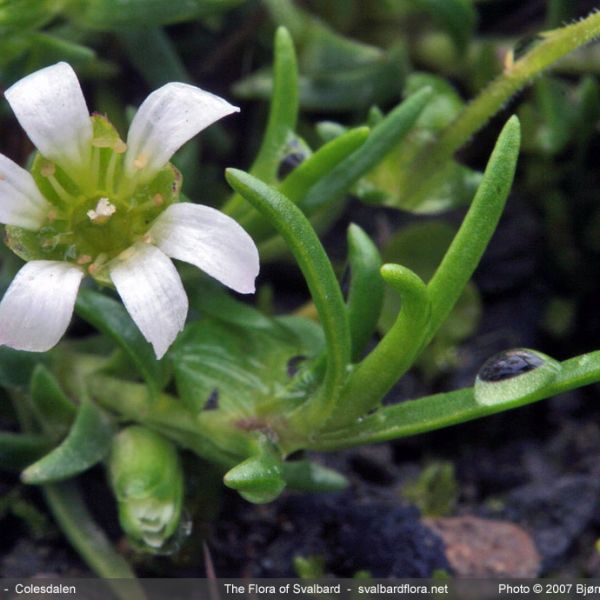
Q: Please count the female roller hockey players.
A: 0